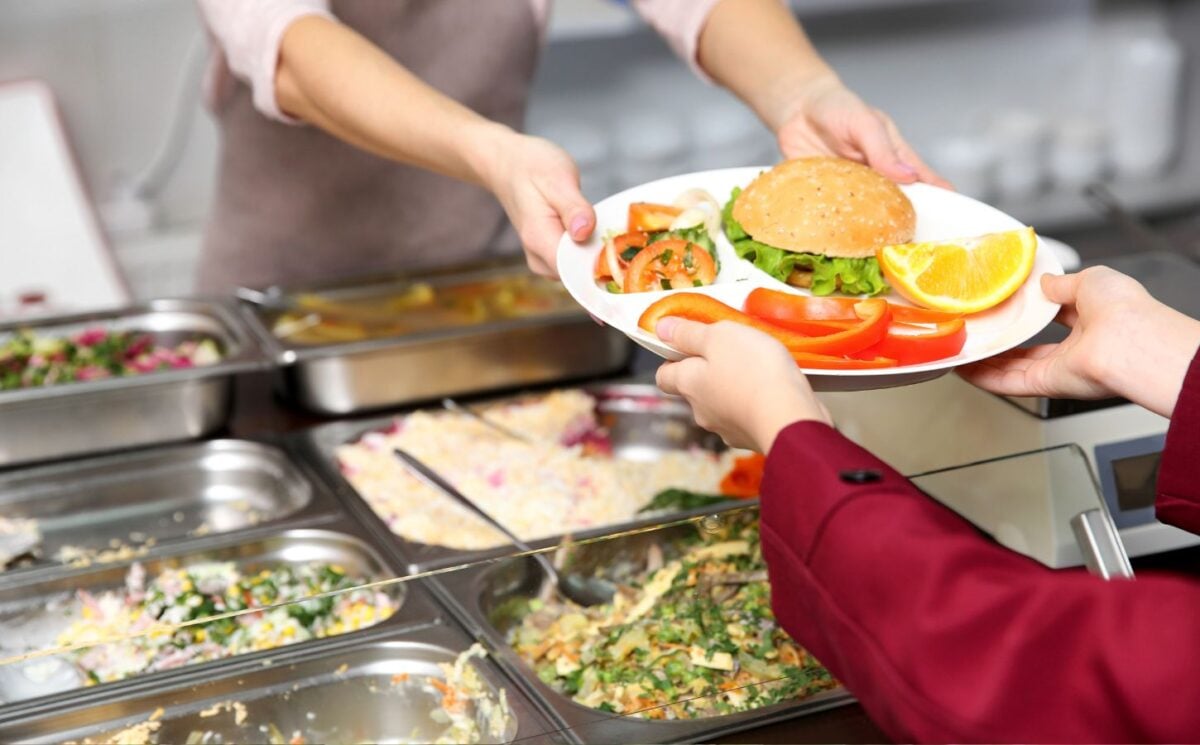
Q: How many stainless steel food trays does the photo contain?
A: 7